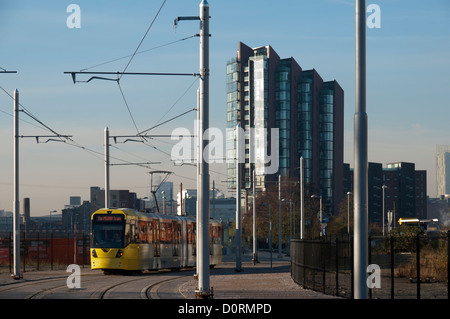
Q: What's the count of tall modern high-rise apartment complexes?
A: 1